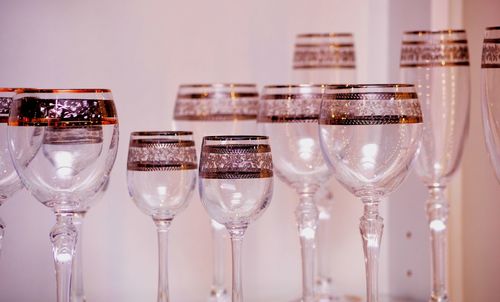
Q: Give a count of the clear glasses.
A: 11